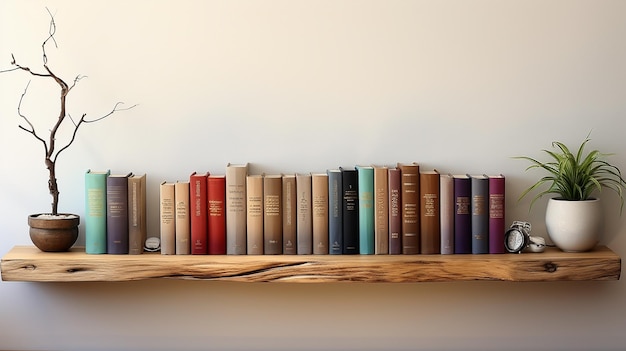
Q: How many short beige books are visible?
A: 2